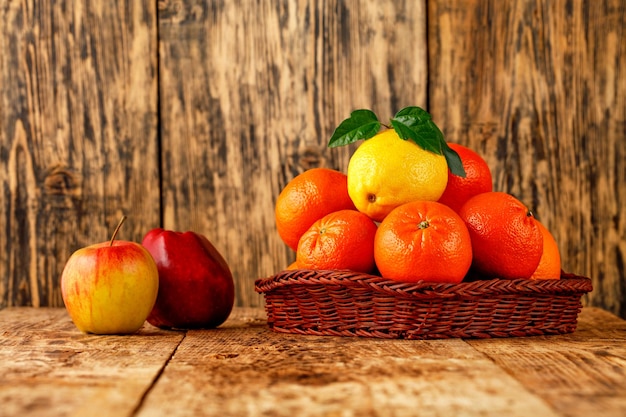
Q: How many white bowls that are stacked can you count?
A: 0